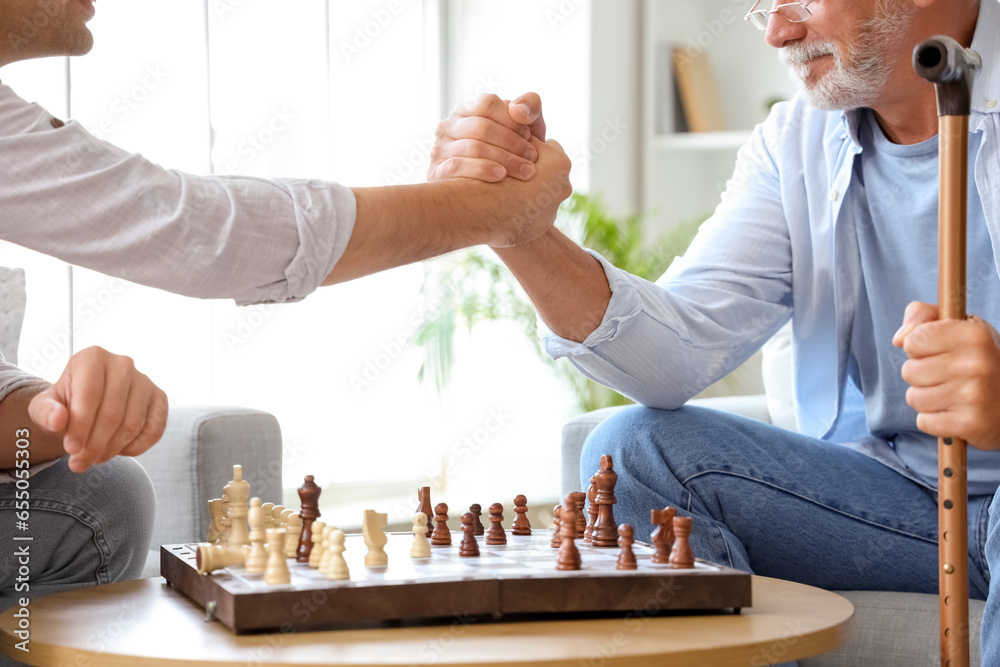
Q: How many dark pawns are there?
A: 7